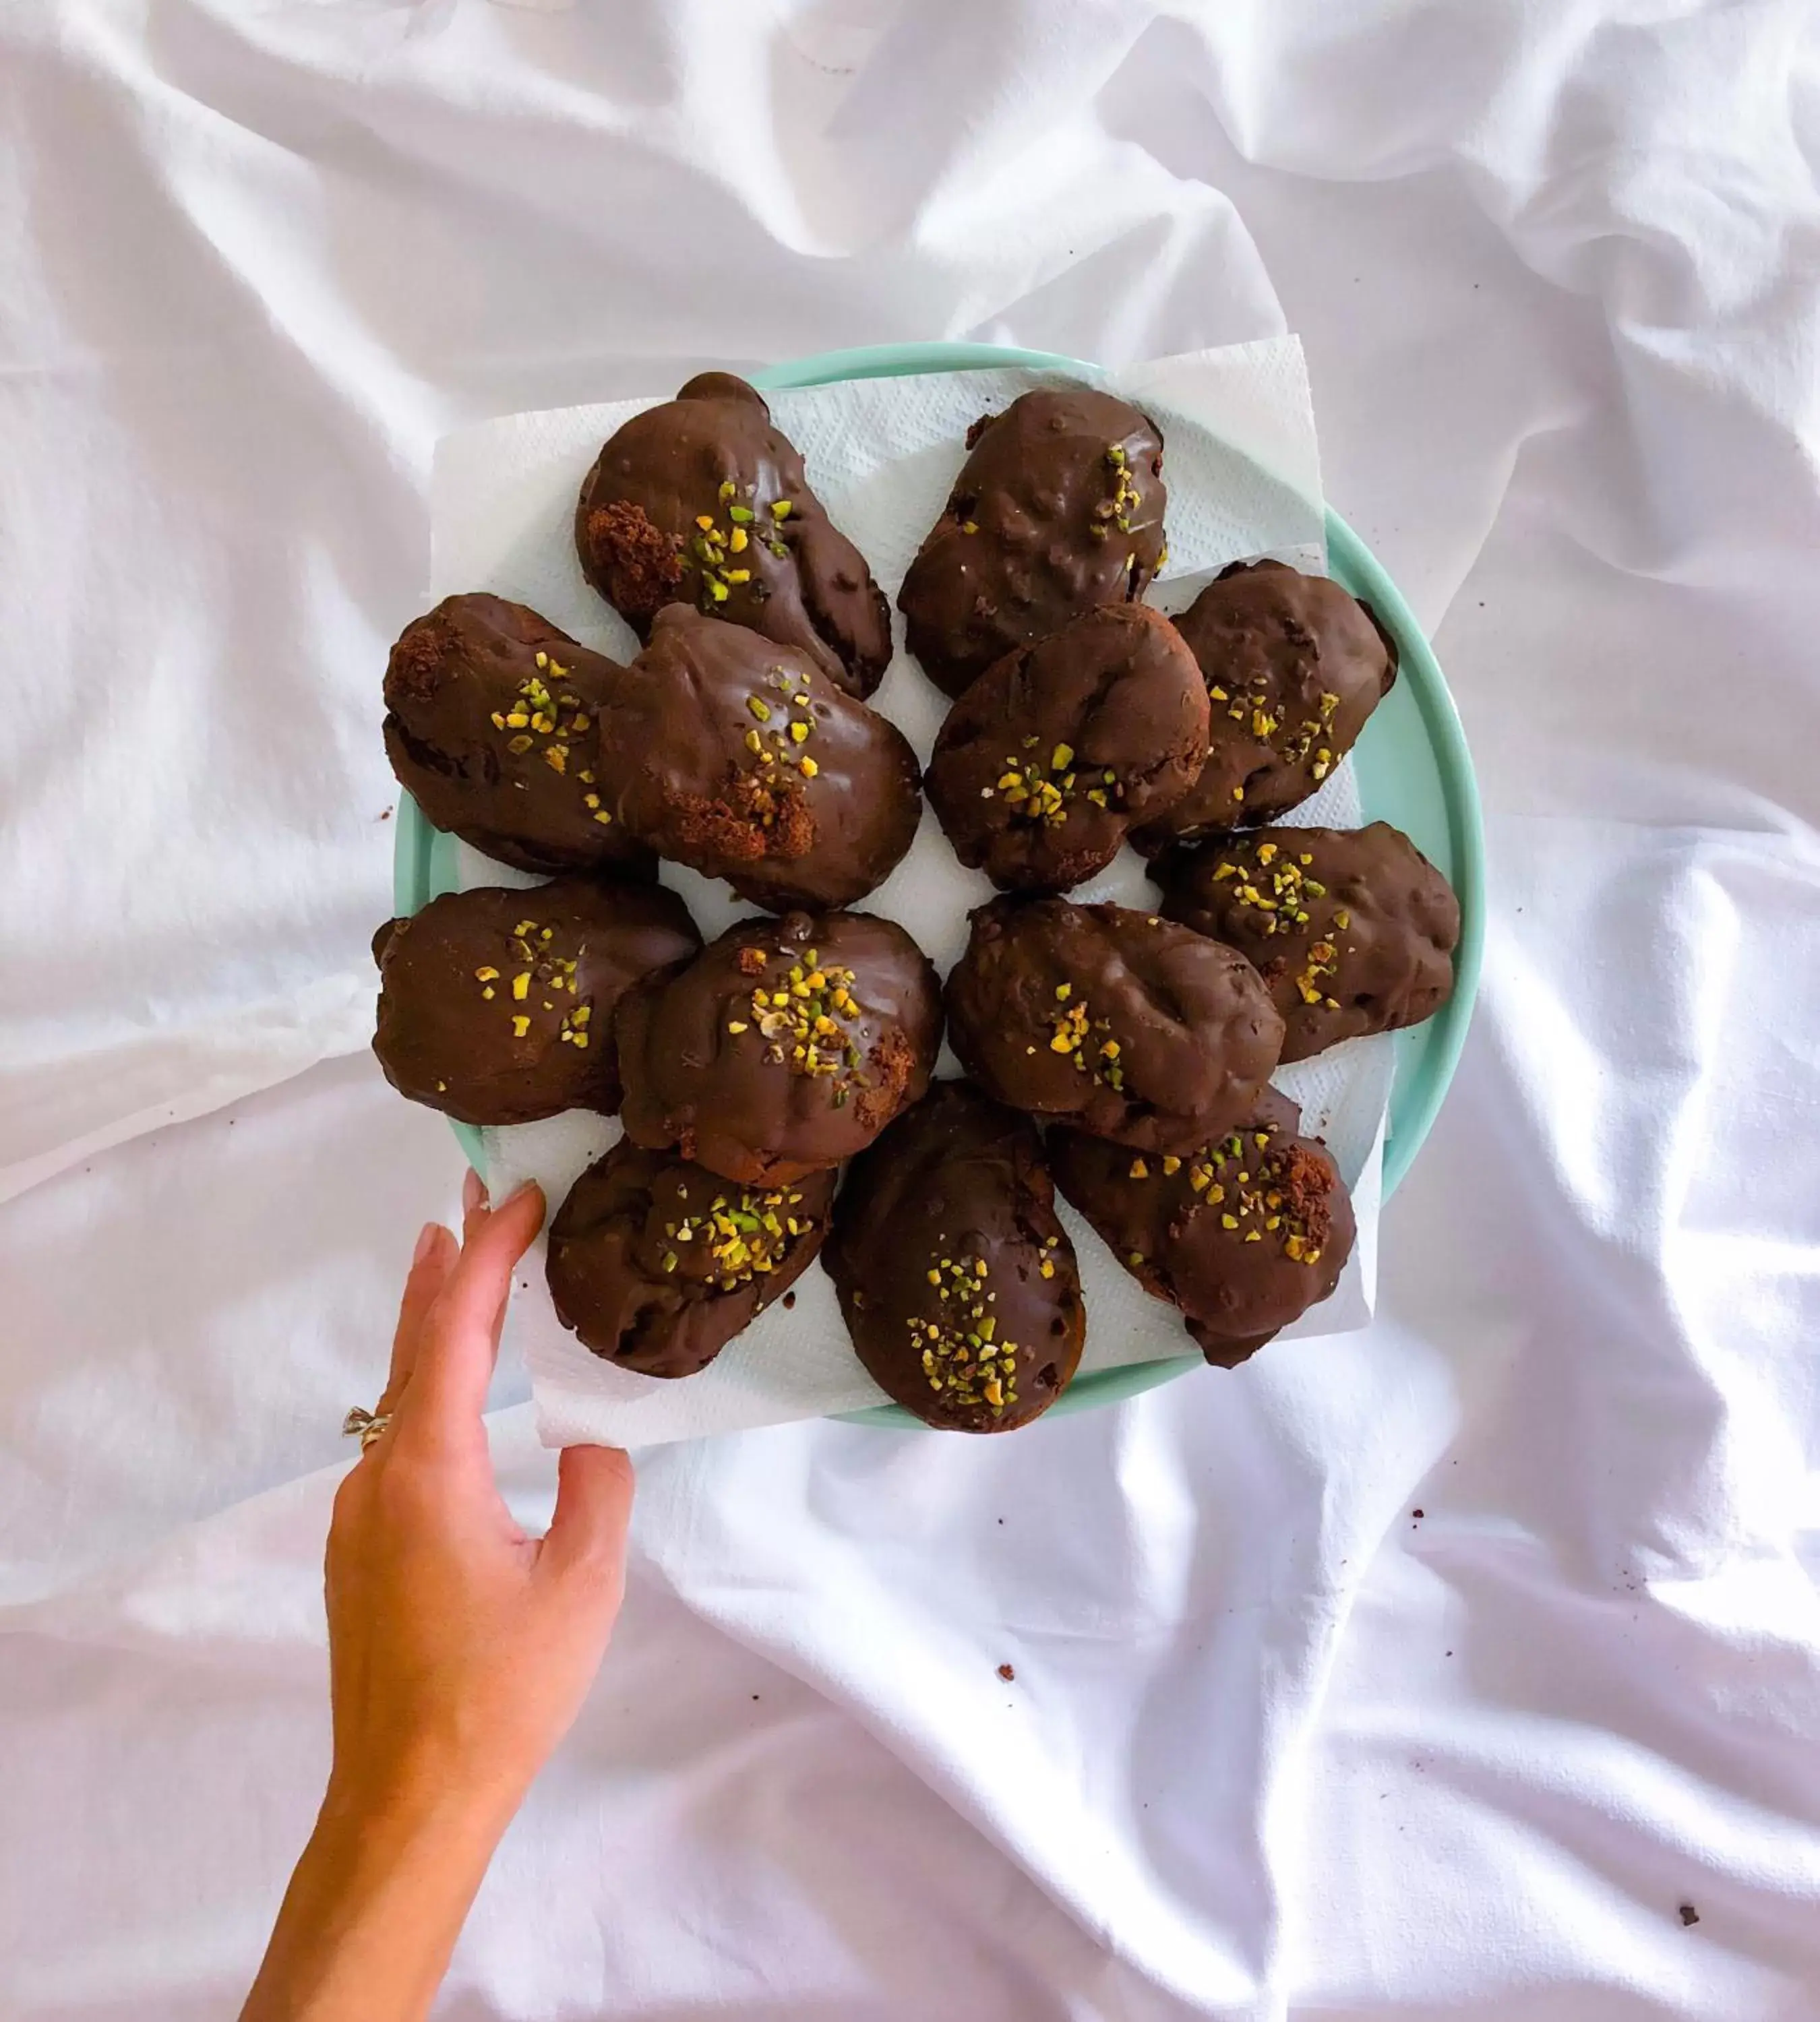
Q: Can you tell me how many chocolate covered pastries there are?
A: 13